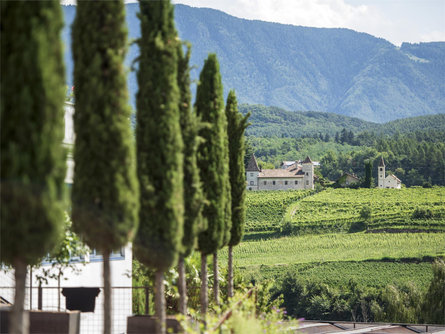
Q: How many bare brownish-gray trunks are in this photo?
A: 7